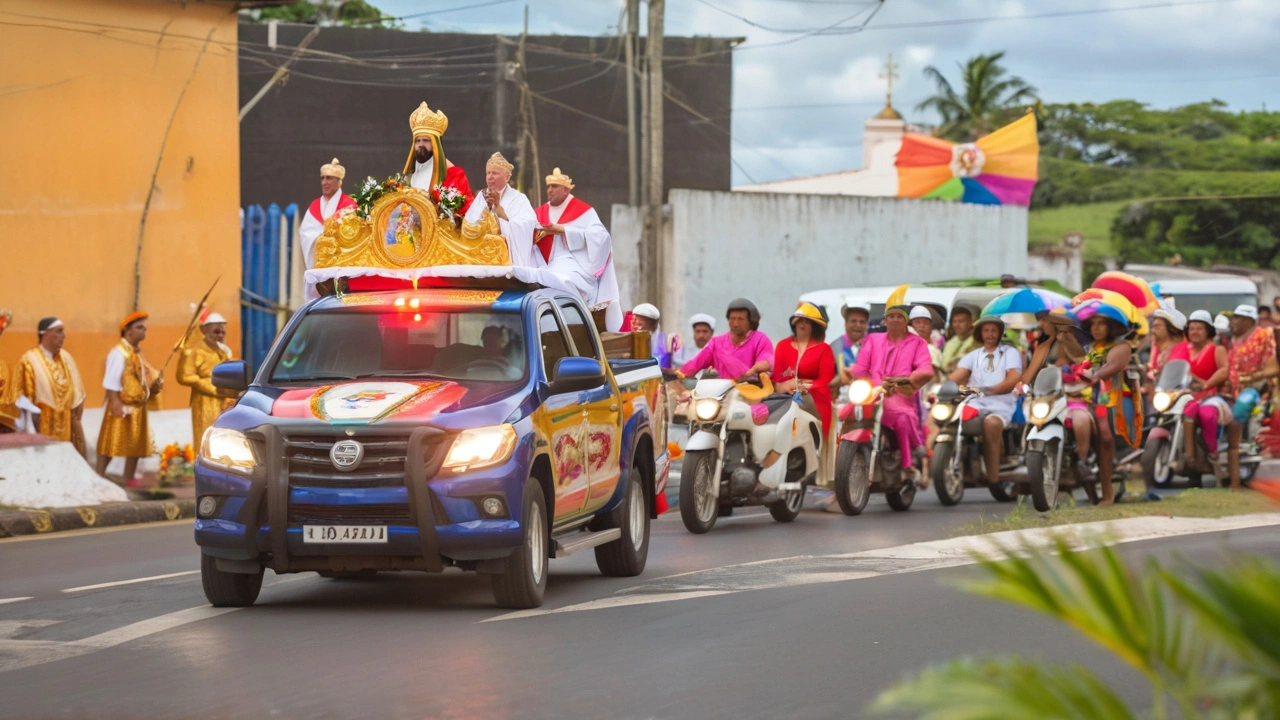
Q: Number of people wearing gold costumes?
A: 4